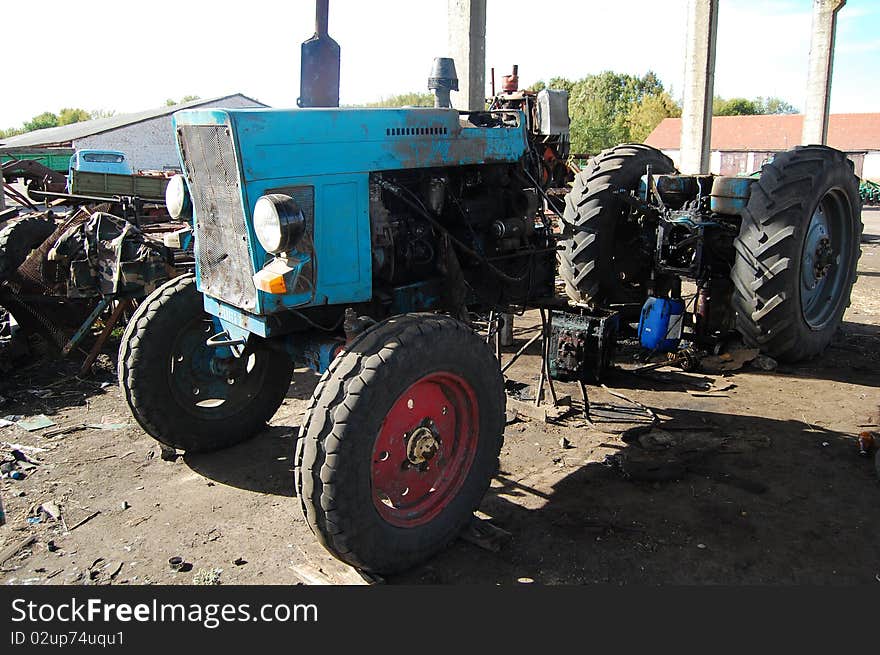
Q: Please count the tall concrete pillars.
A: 3